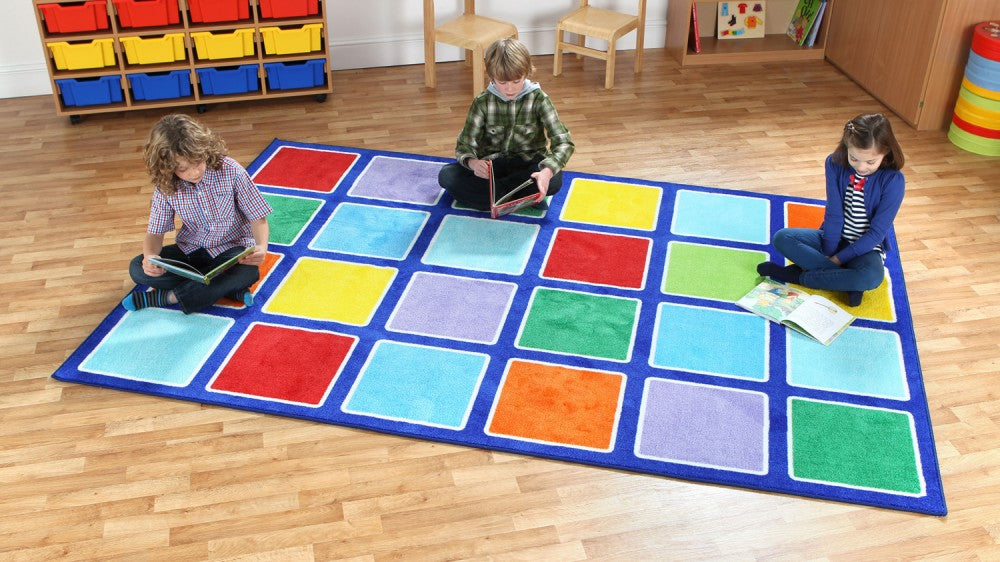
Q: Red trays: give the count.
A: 4